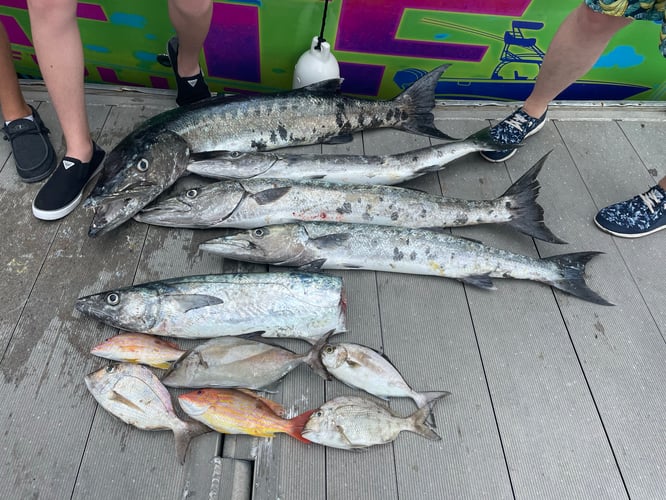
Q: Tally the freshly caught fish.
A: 11